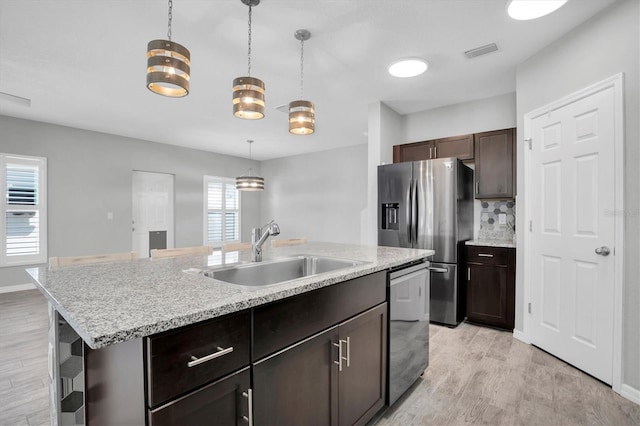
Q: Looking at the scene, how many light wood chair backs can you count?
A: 4